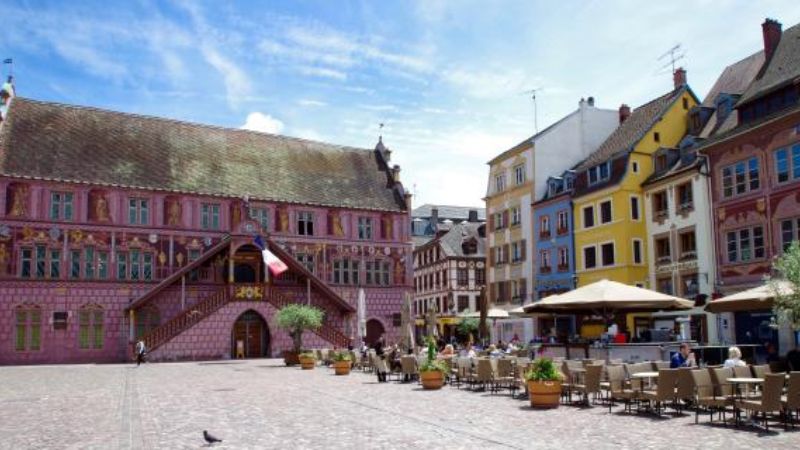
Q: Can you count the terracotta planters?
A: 5